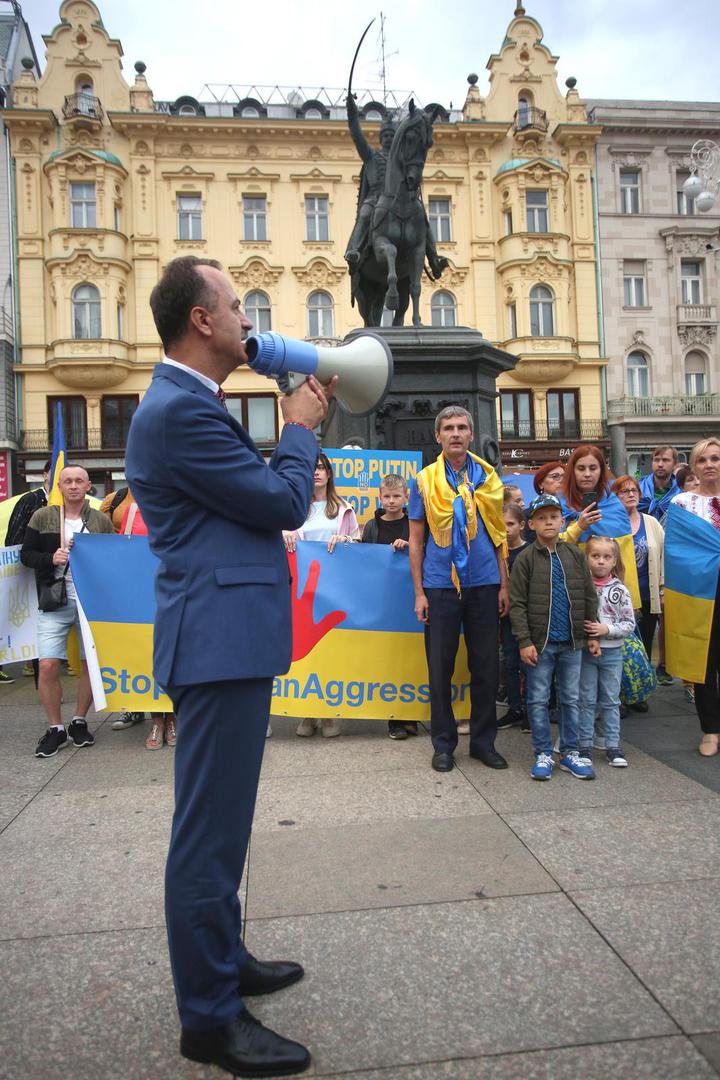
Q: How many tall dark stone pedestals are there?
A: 1